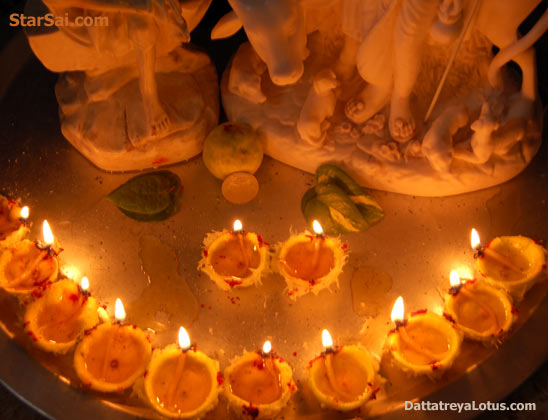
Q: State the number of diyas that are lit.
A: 12